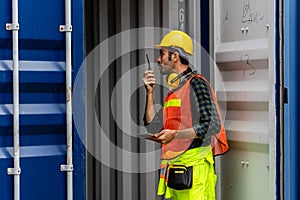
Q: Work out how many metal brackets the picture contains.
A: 4